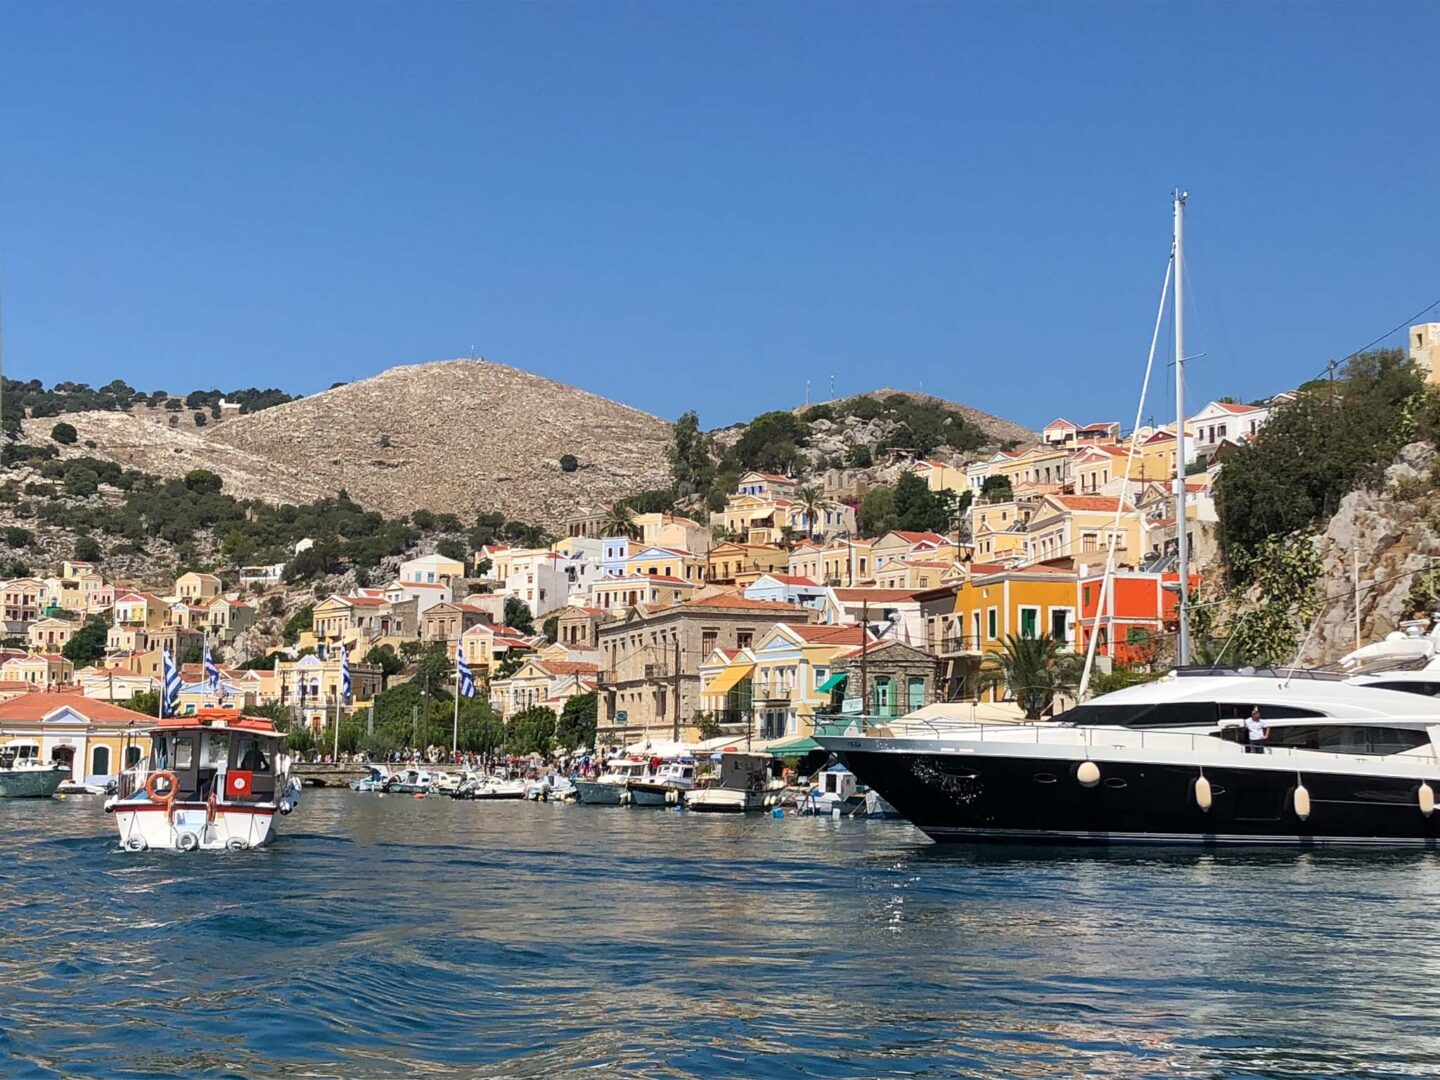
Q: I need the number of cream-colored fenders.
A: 4